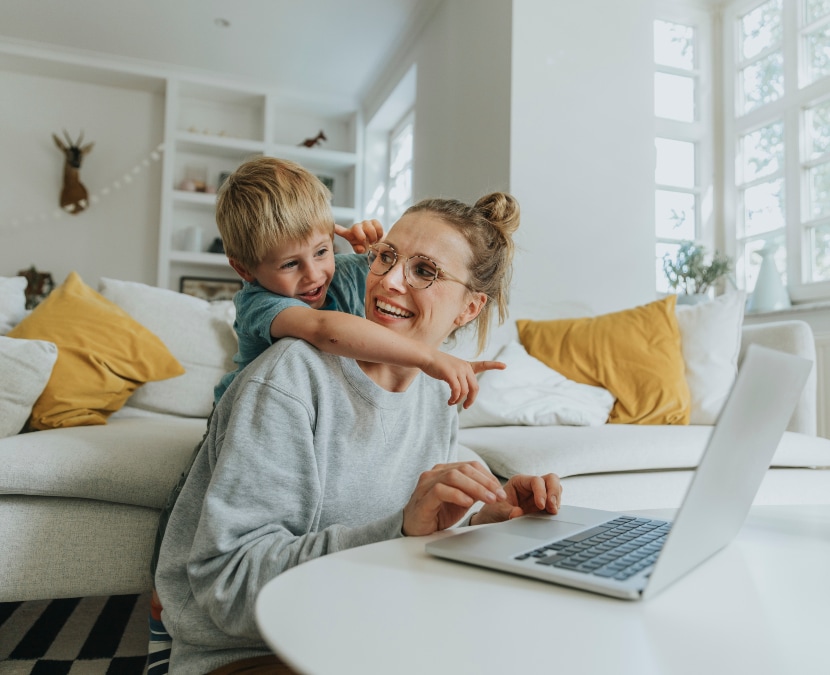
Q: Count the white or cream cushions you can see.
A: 5